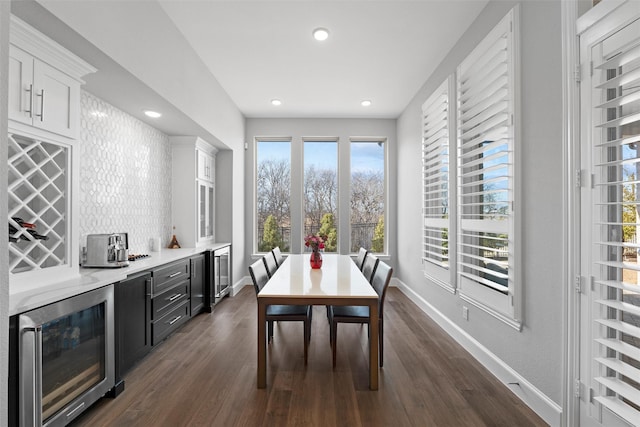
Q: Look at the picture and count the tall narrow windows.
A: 3